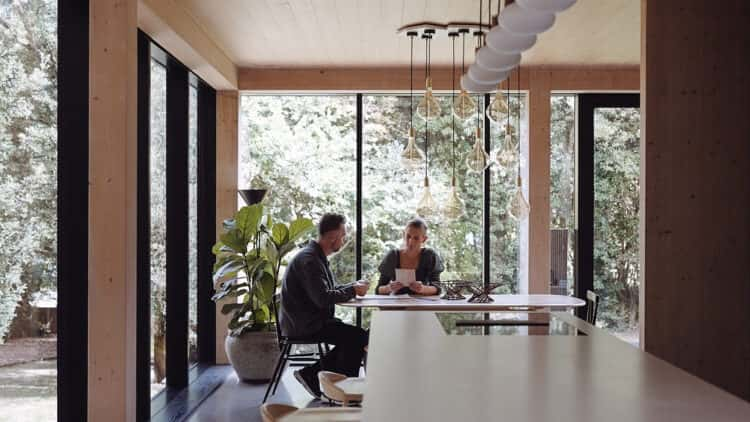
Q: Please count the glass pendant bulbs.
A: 9